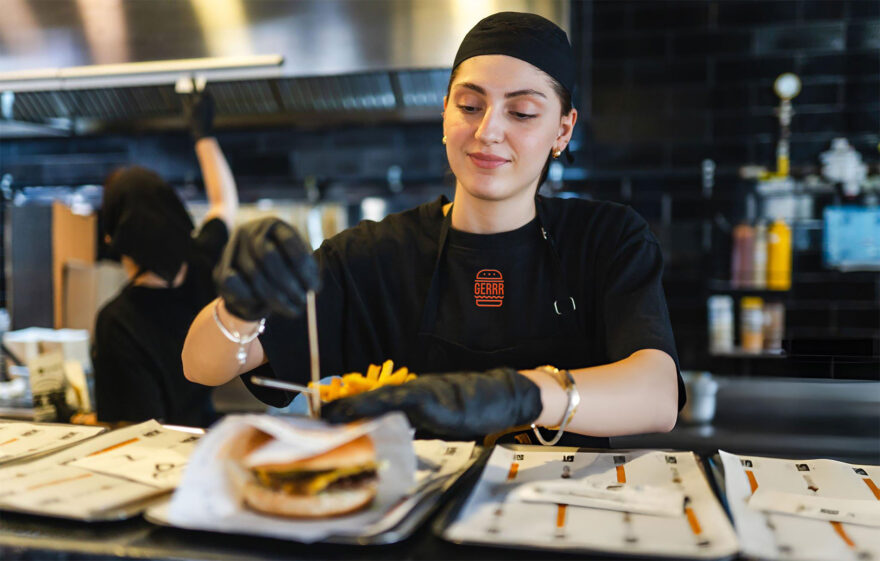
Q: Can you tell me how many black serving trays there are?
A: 5